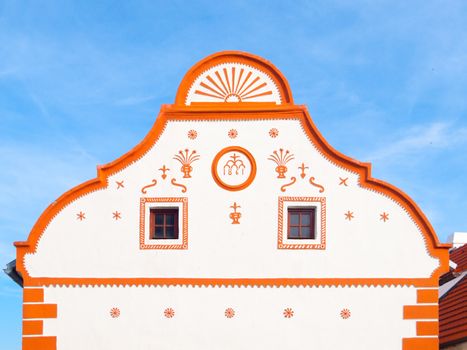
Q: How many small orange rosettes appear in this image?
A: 8